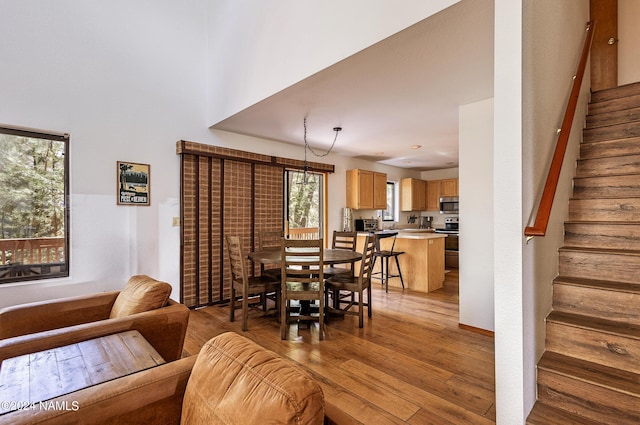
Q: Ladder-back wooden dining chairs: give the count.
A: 5